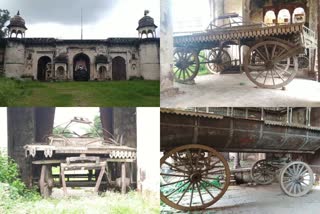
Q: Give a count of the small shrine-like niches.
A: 2